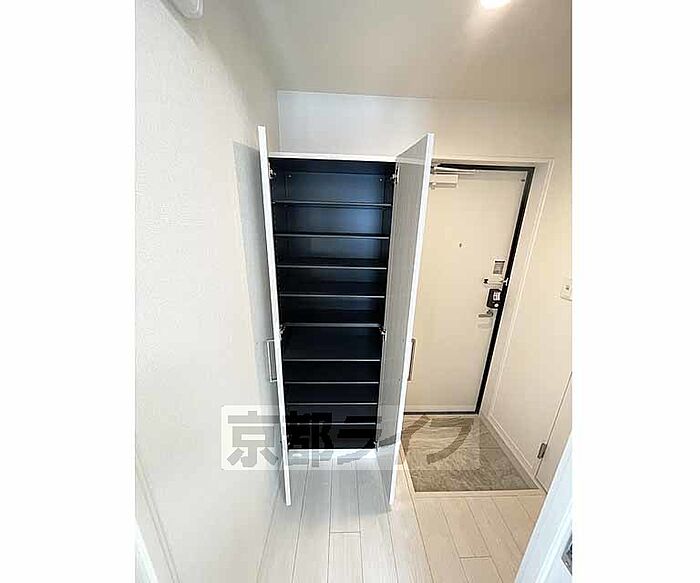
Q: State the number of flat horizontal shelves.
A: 9